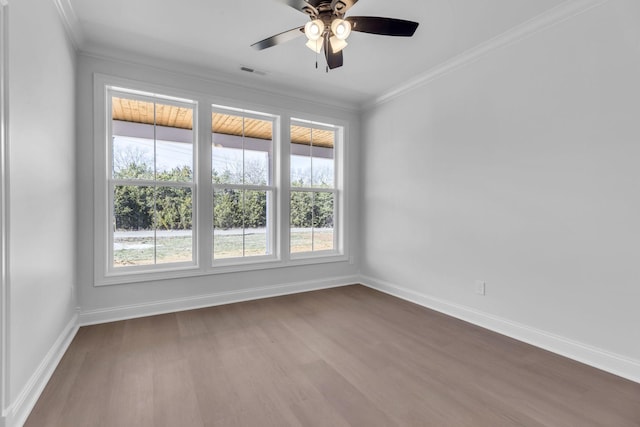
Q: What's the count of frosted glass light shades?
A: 4